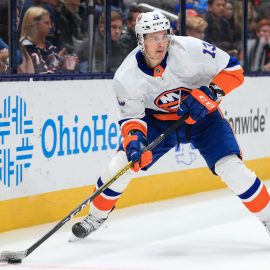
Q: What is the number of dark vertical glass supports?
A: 4